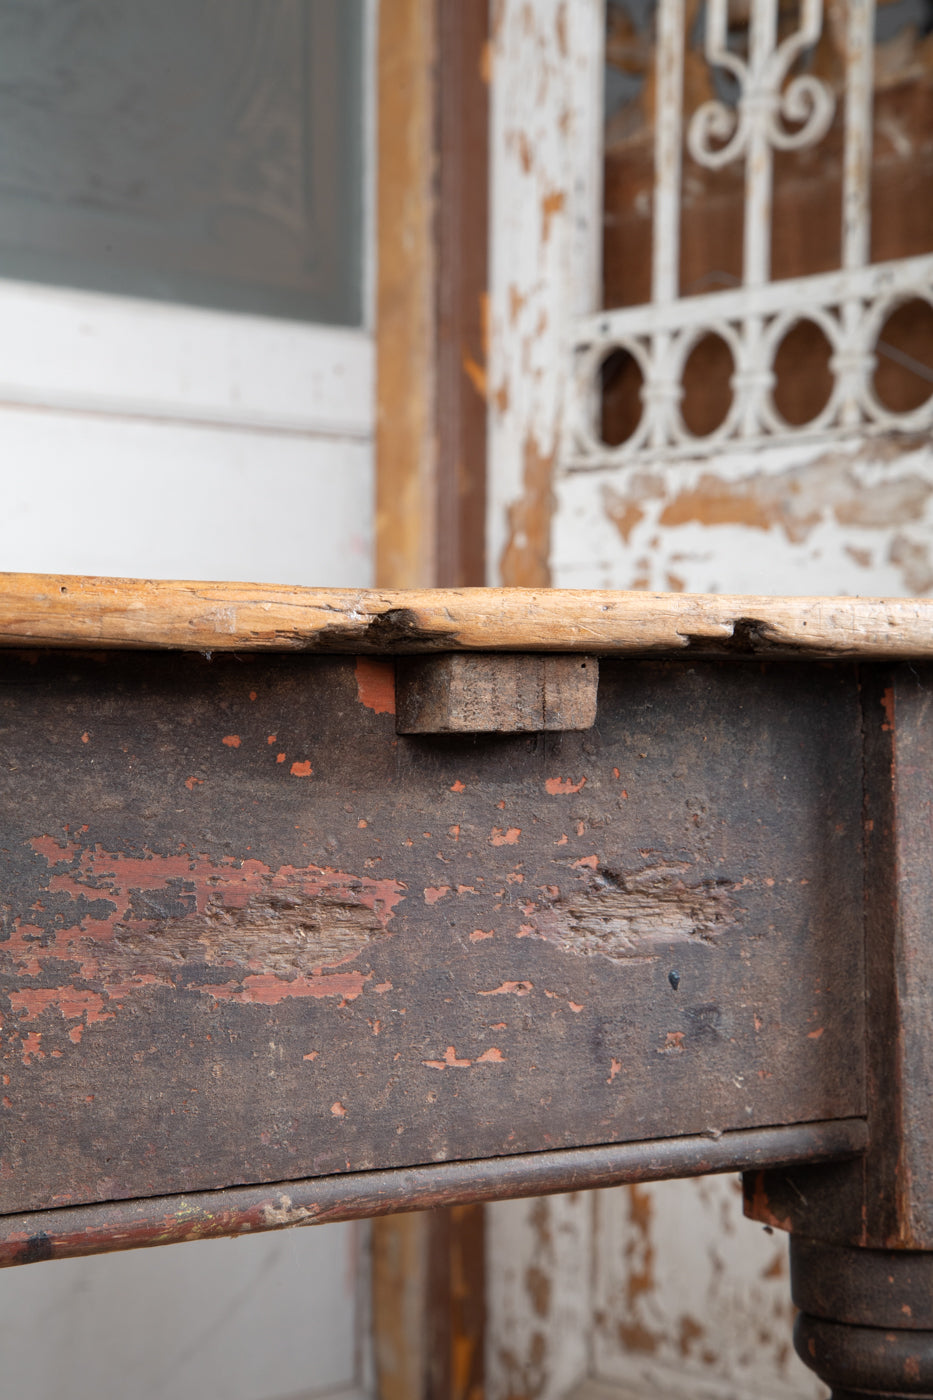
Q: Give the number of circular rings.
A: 4